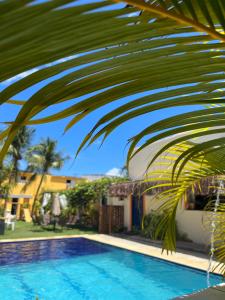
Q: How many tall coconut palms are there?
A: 2